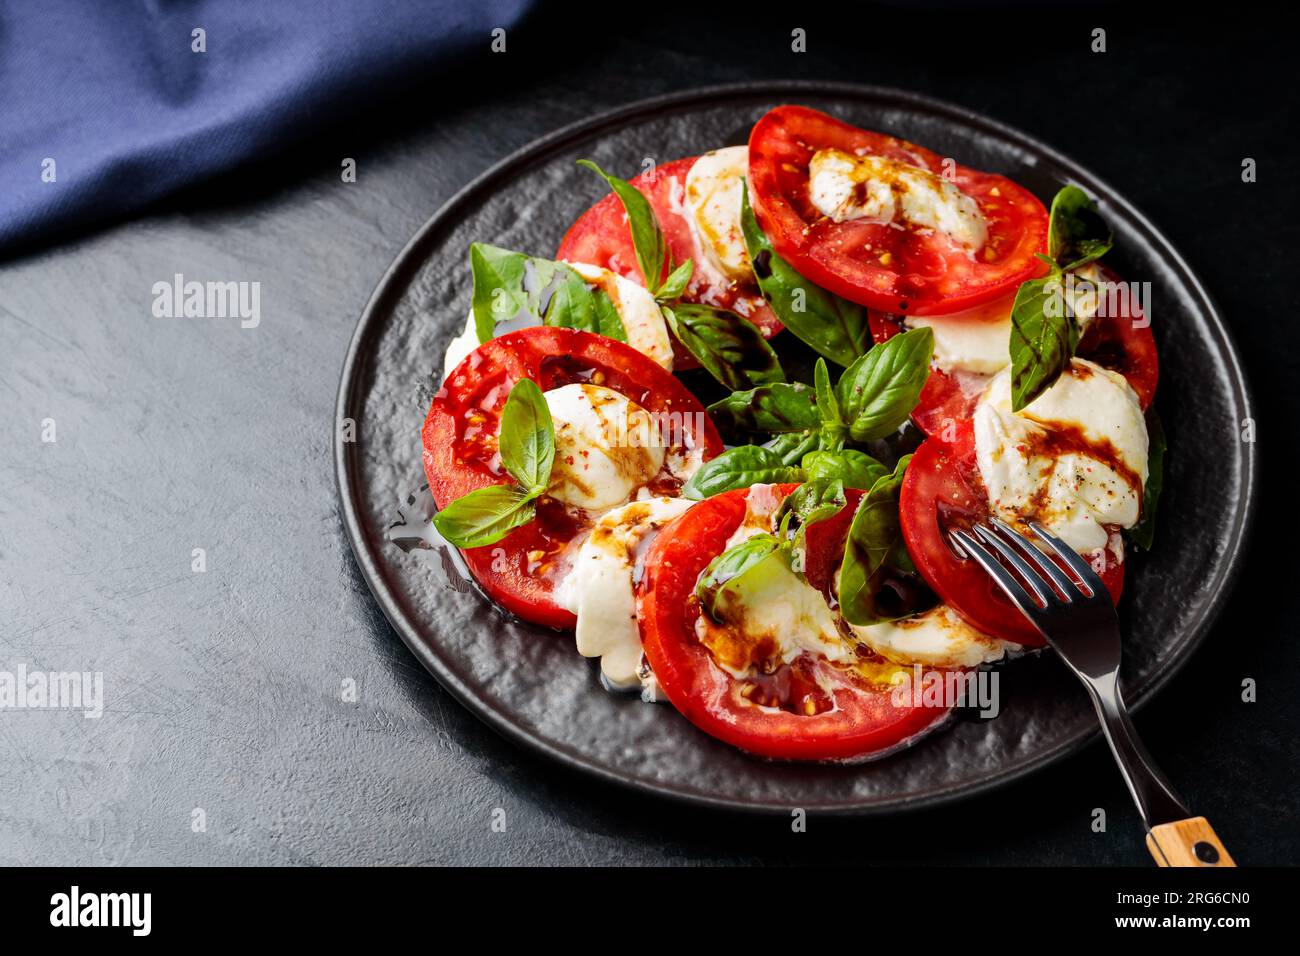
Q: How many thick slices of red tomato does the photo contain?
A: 6